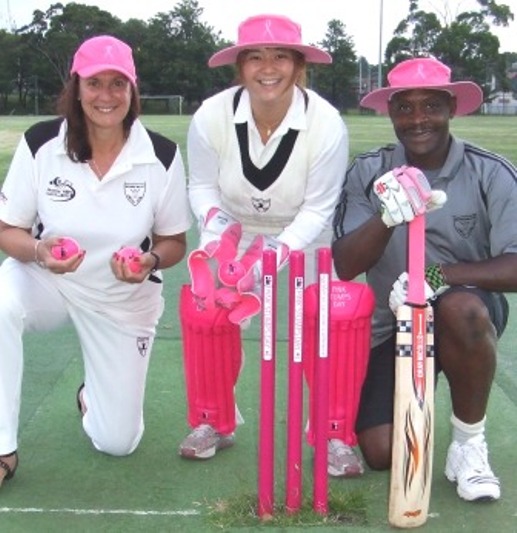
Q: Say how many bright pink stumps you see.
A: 3